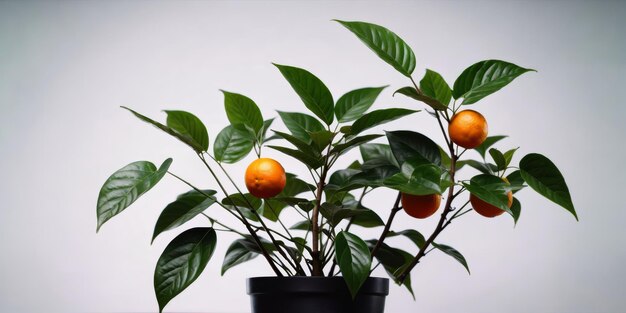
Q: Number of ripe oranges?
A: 4